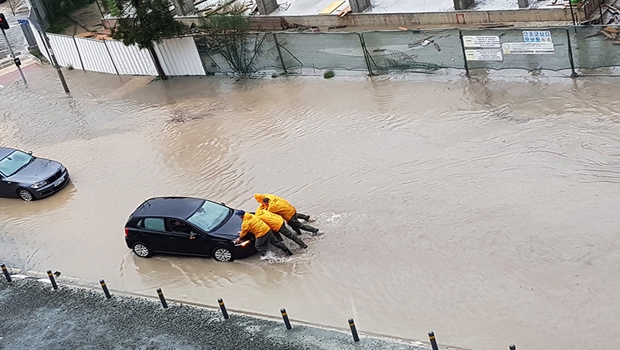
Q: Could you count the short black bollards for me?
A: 9